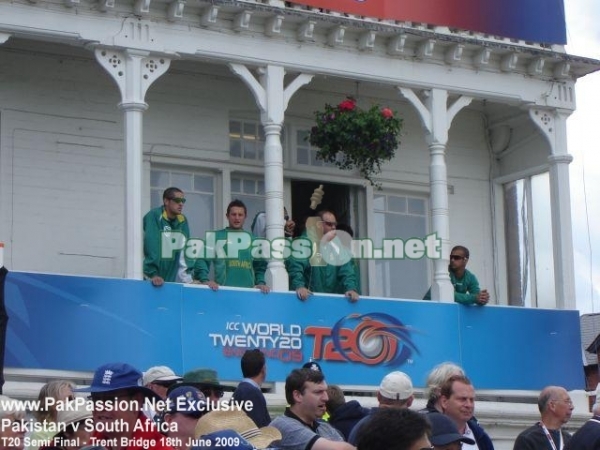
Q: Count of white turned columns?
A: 2